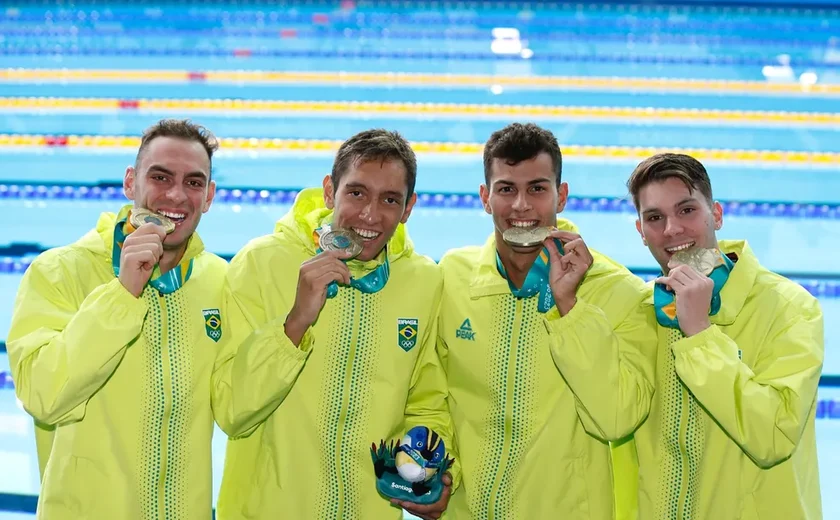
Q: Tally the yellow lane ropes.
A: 3